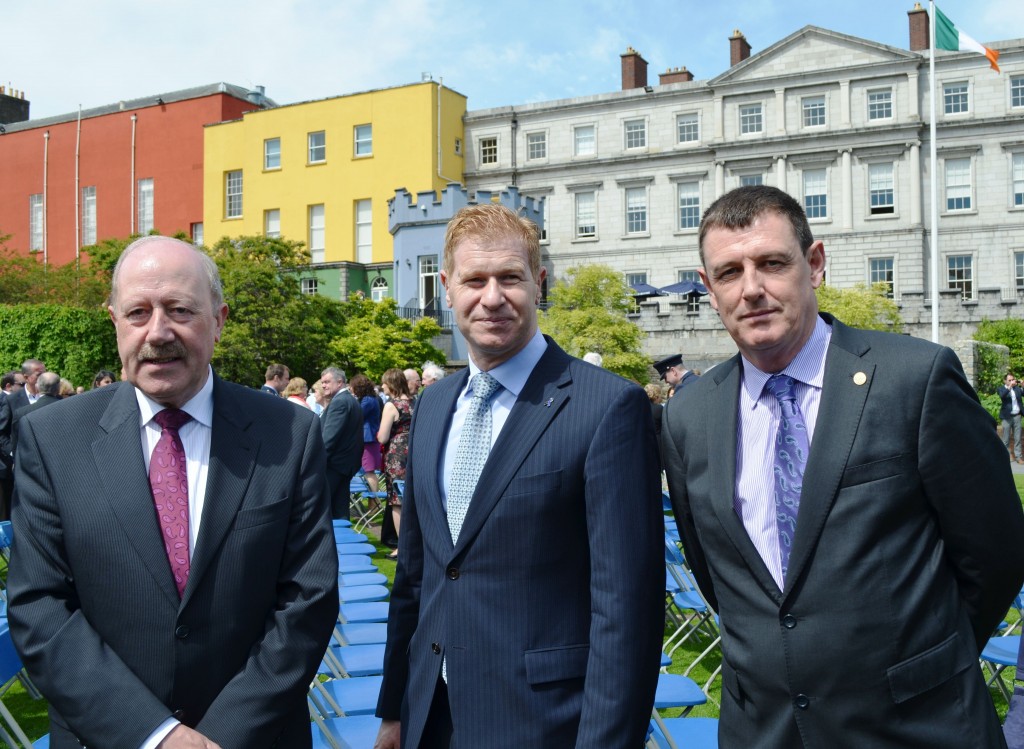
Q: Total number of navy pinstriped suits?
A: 1